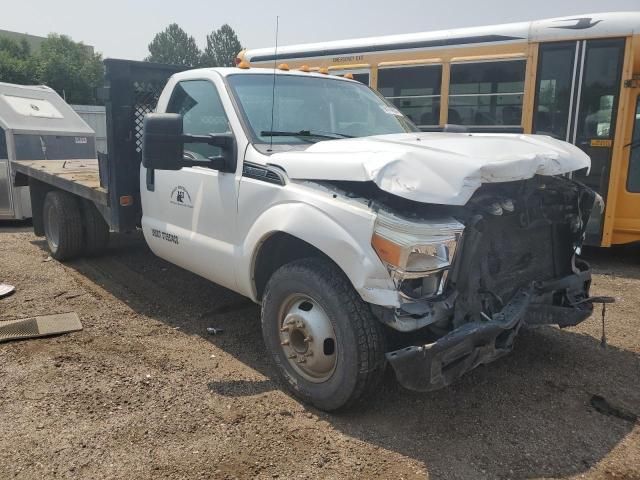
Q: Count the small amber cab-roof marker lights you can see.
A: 5